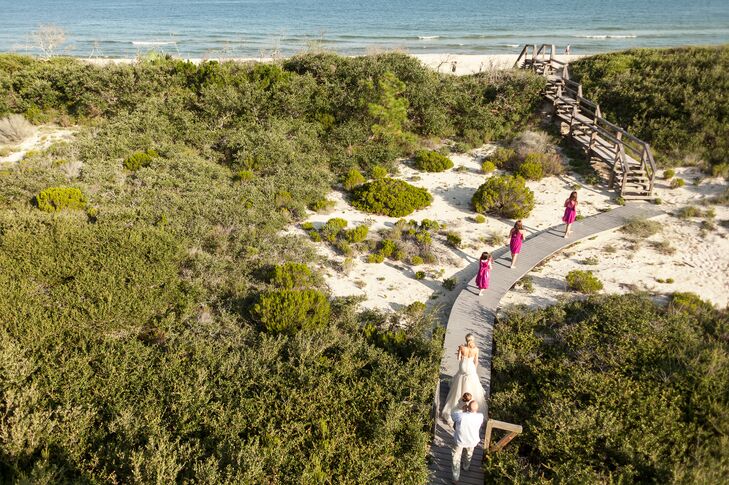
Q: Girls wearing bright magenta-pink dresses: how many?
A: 3